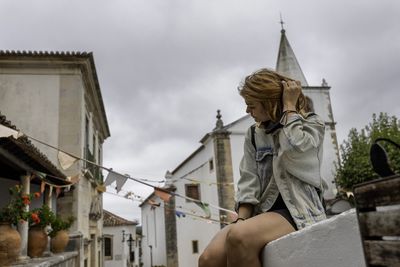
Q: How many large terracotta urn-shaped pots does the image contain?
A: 3